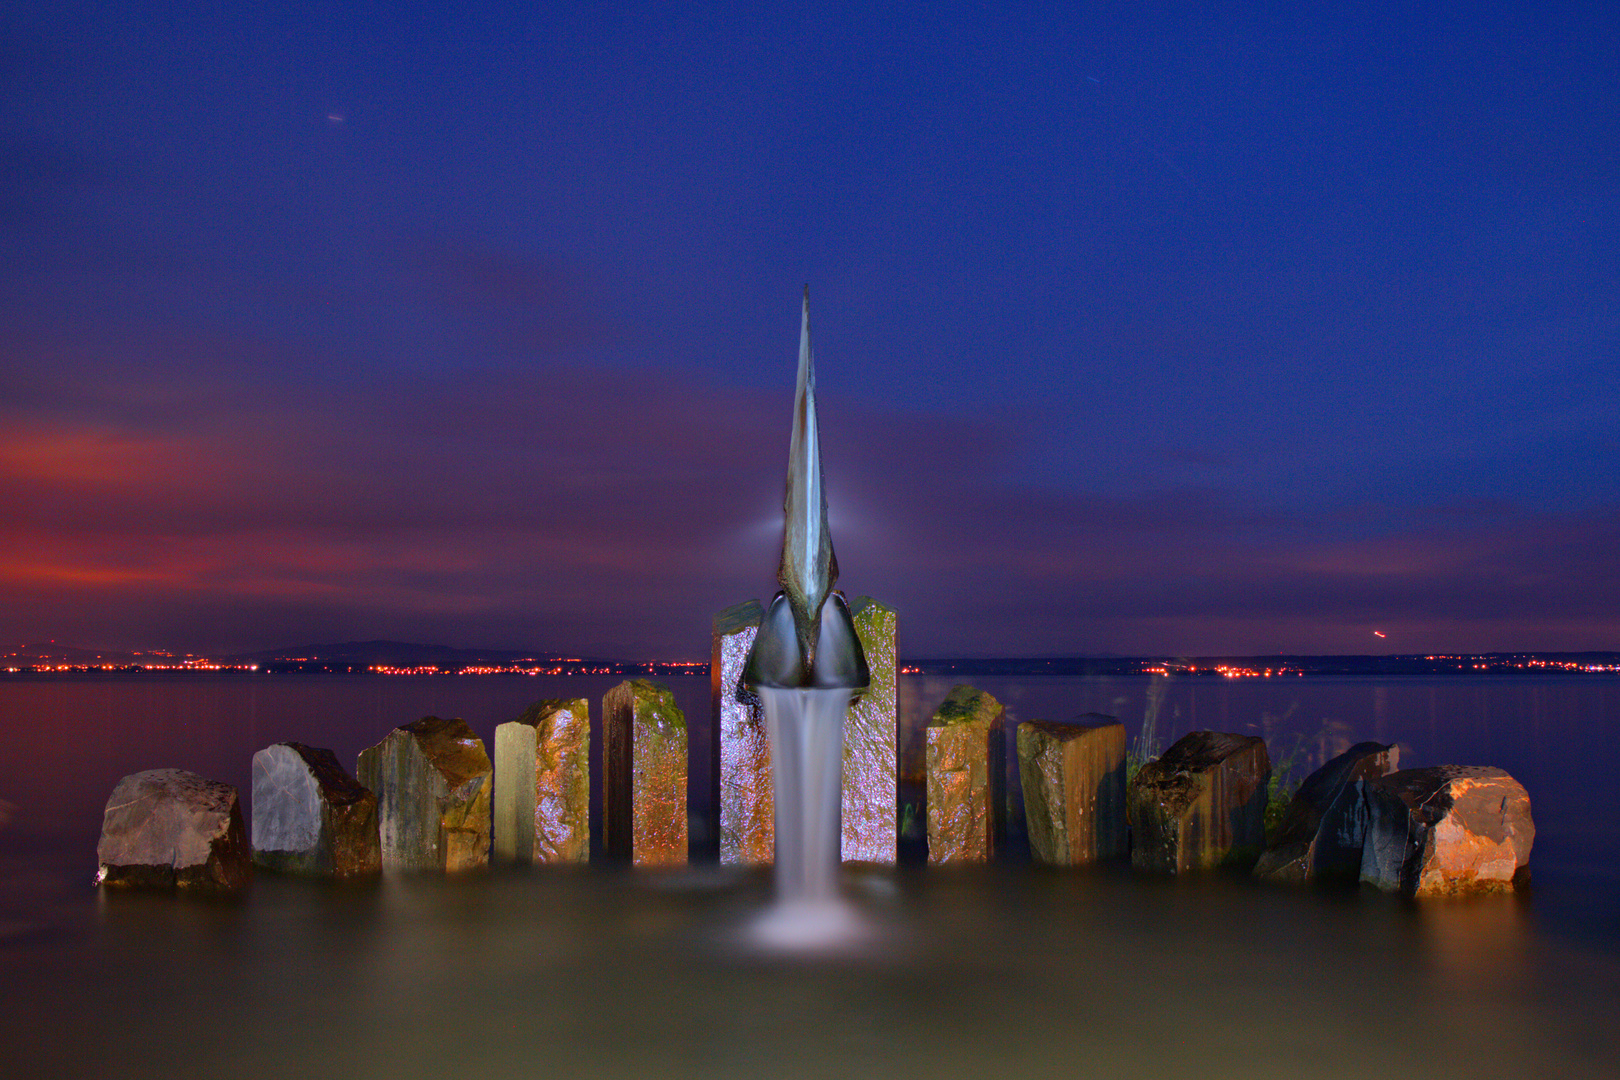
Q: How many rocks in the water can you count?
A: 12